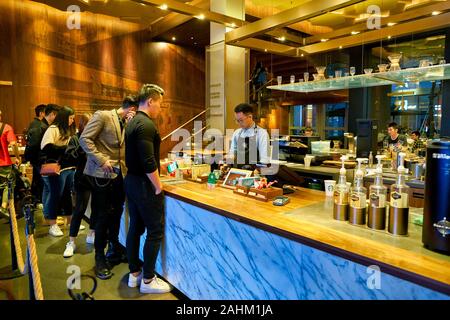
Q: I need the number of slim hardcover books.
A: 0